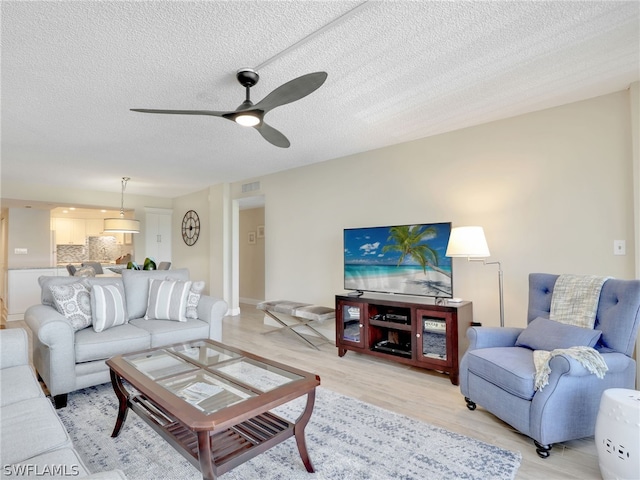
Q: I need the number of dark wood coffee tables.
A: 1